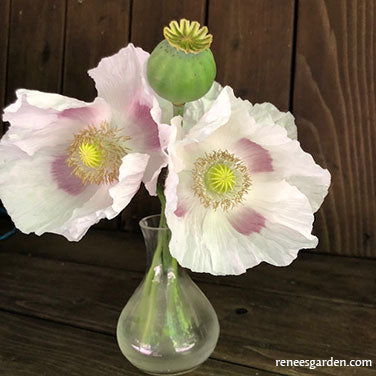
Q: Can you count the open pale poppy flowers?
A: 2